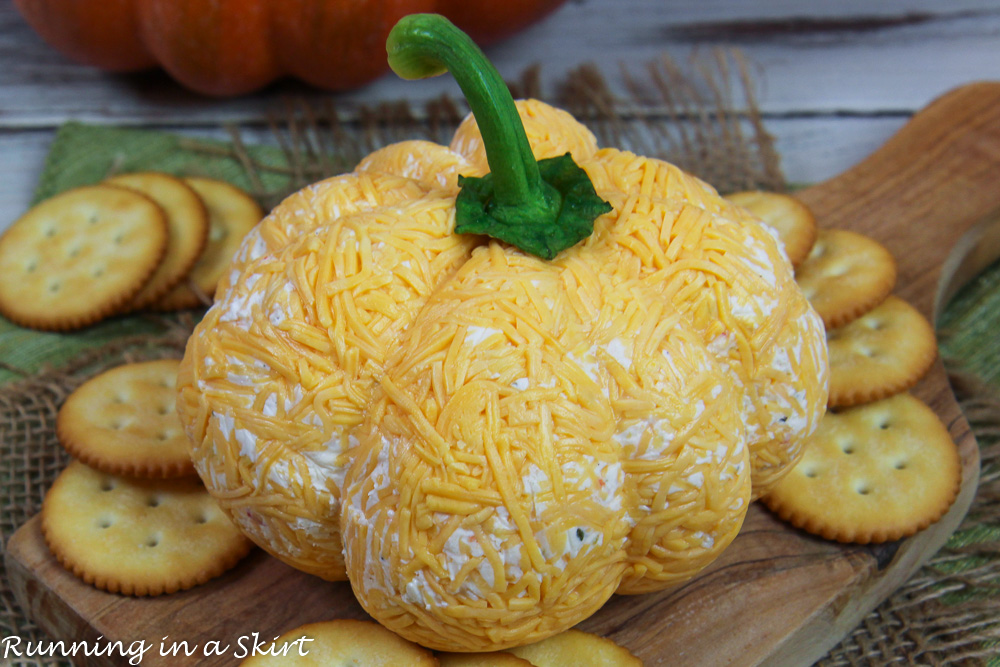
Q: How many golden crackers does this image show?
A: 12